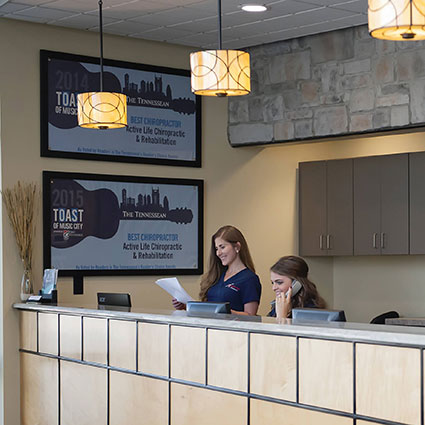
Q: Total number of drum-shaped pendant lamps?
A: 3